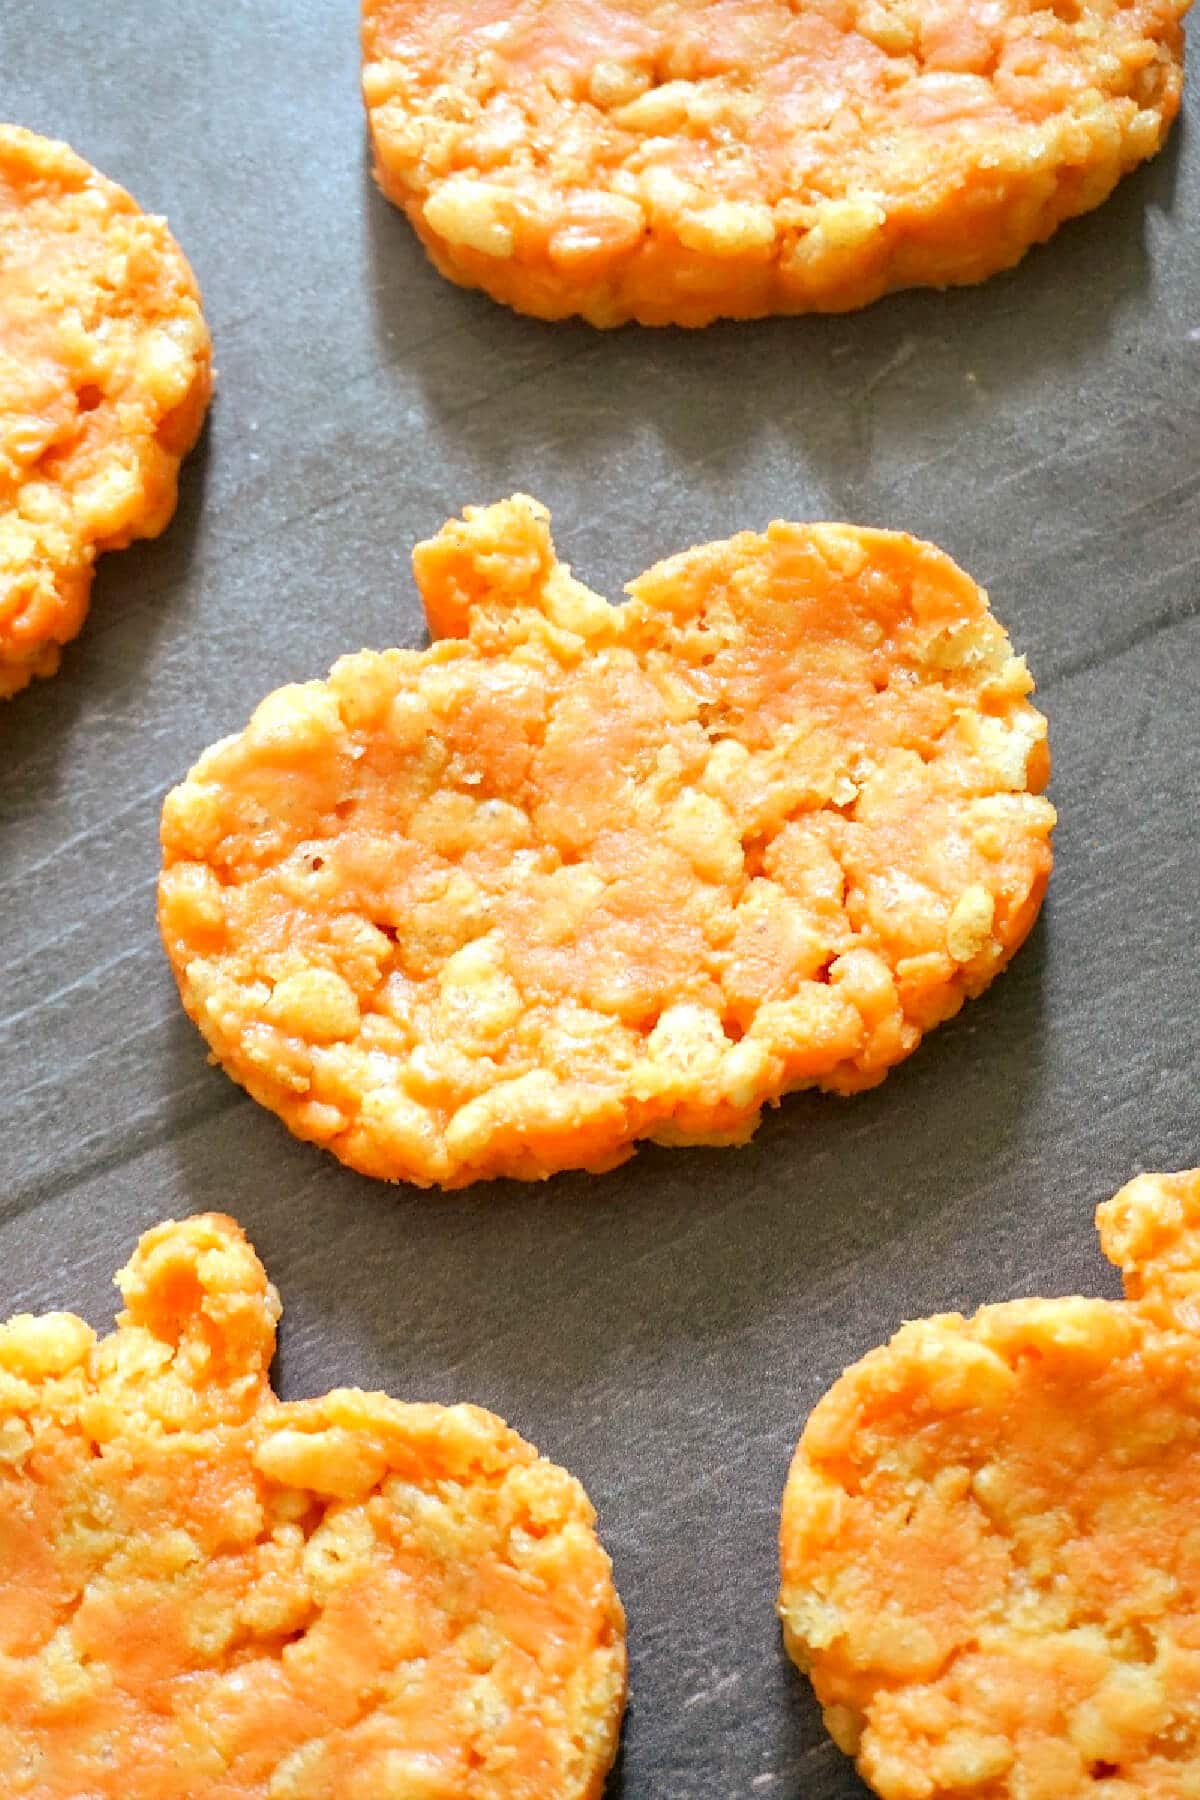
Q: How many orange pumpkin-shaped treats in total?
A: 5